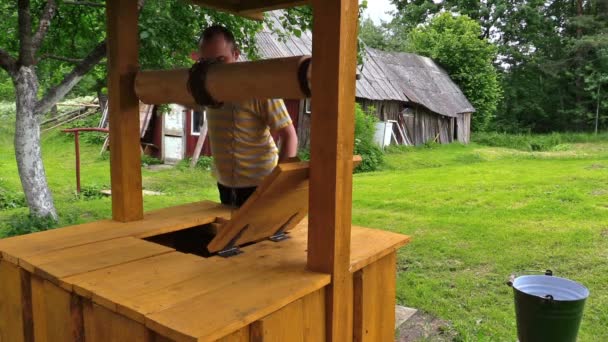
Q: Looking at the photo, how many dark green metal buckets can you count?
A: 1